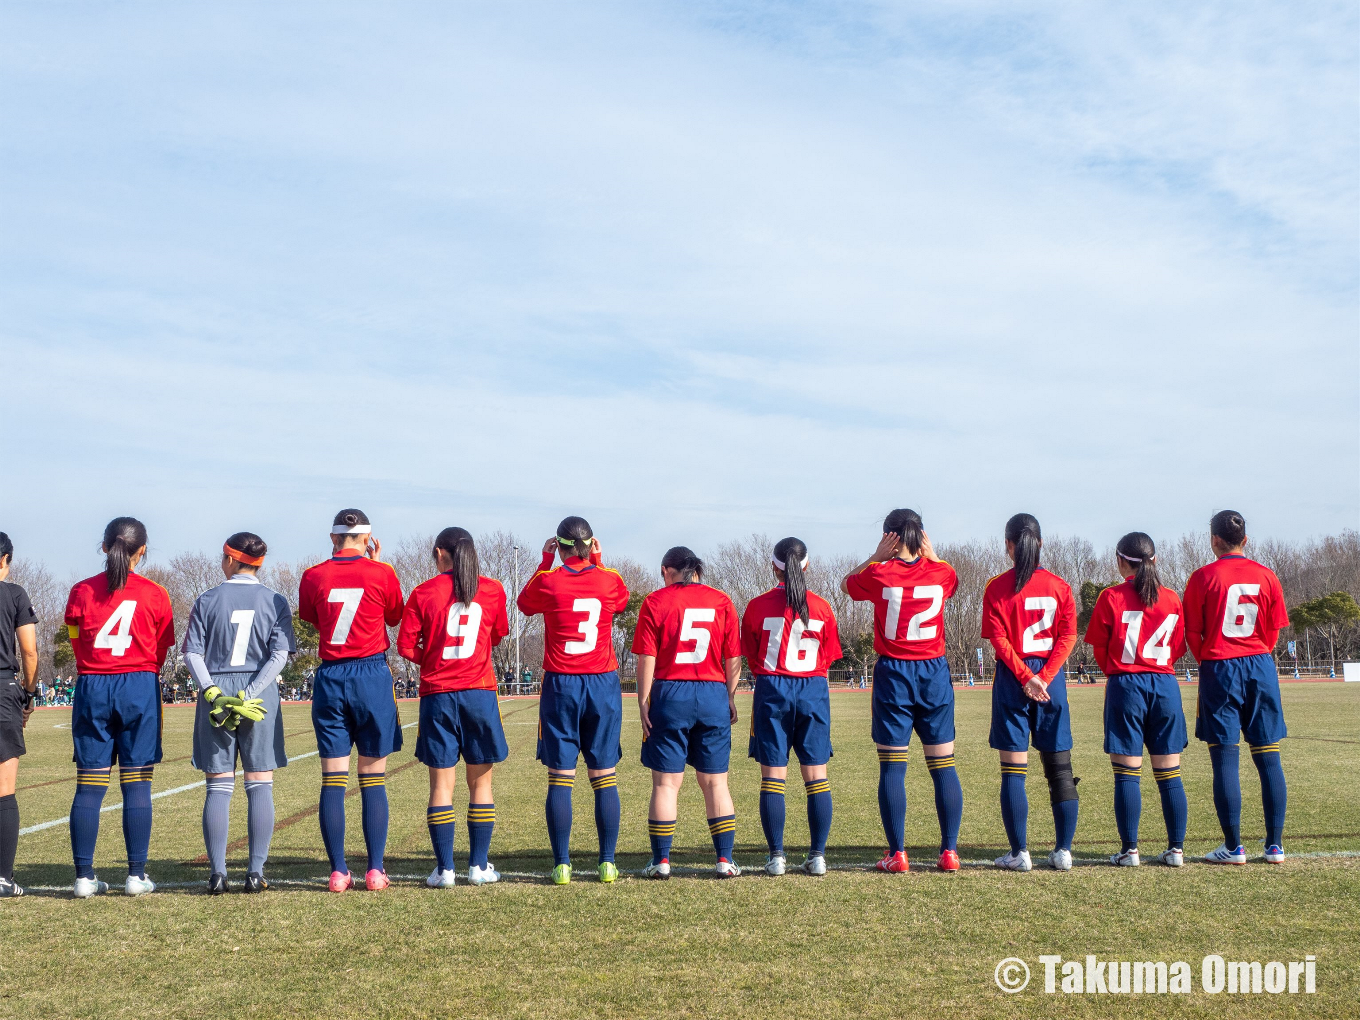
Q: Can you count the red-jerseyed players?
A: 10